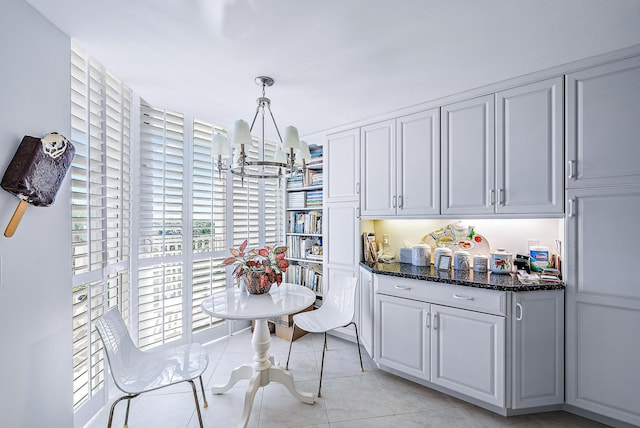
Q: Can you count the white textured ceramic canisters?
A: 4